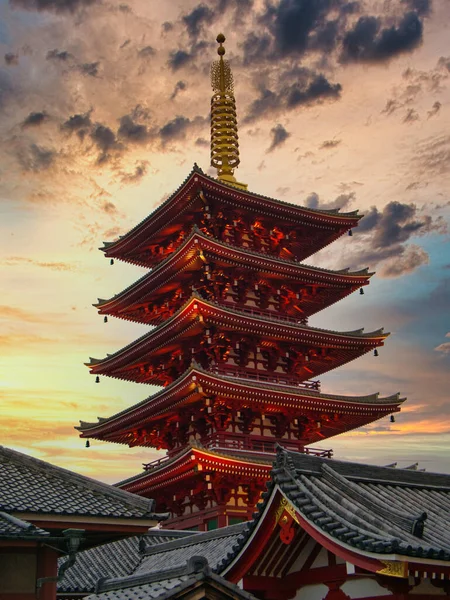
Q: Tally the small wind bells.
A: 8